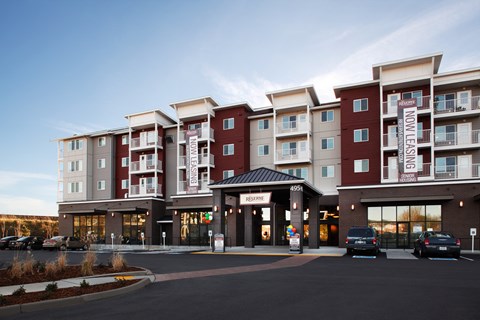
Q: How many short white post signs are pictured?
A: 5